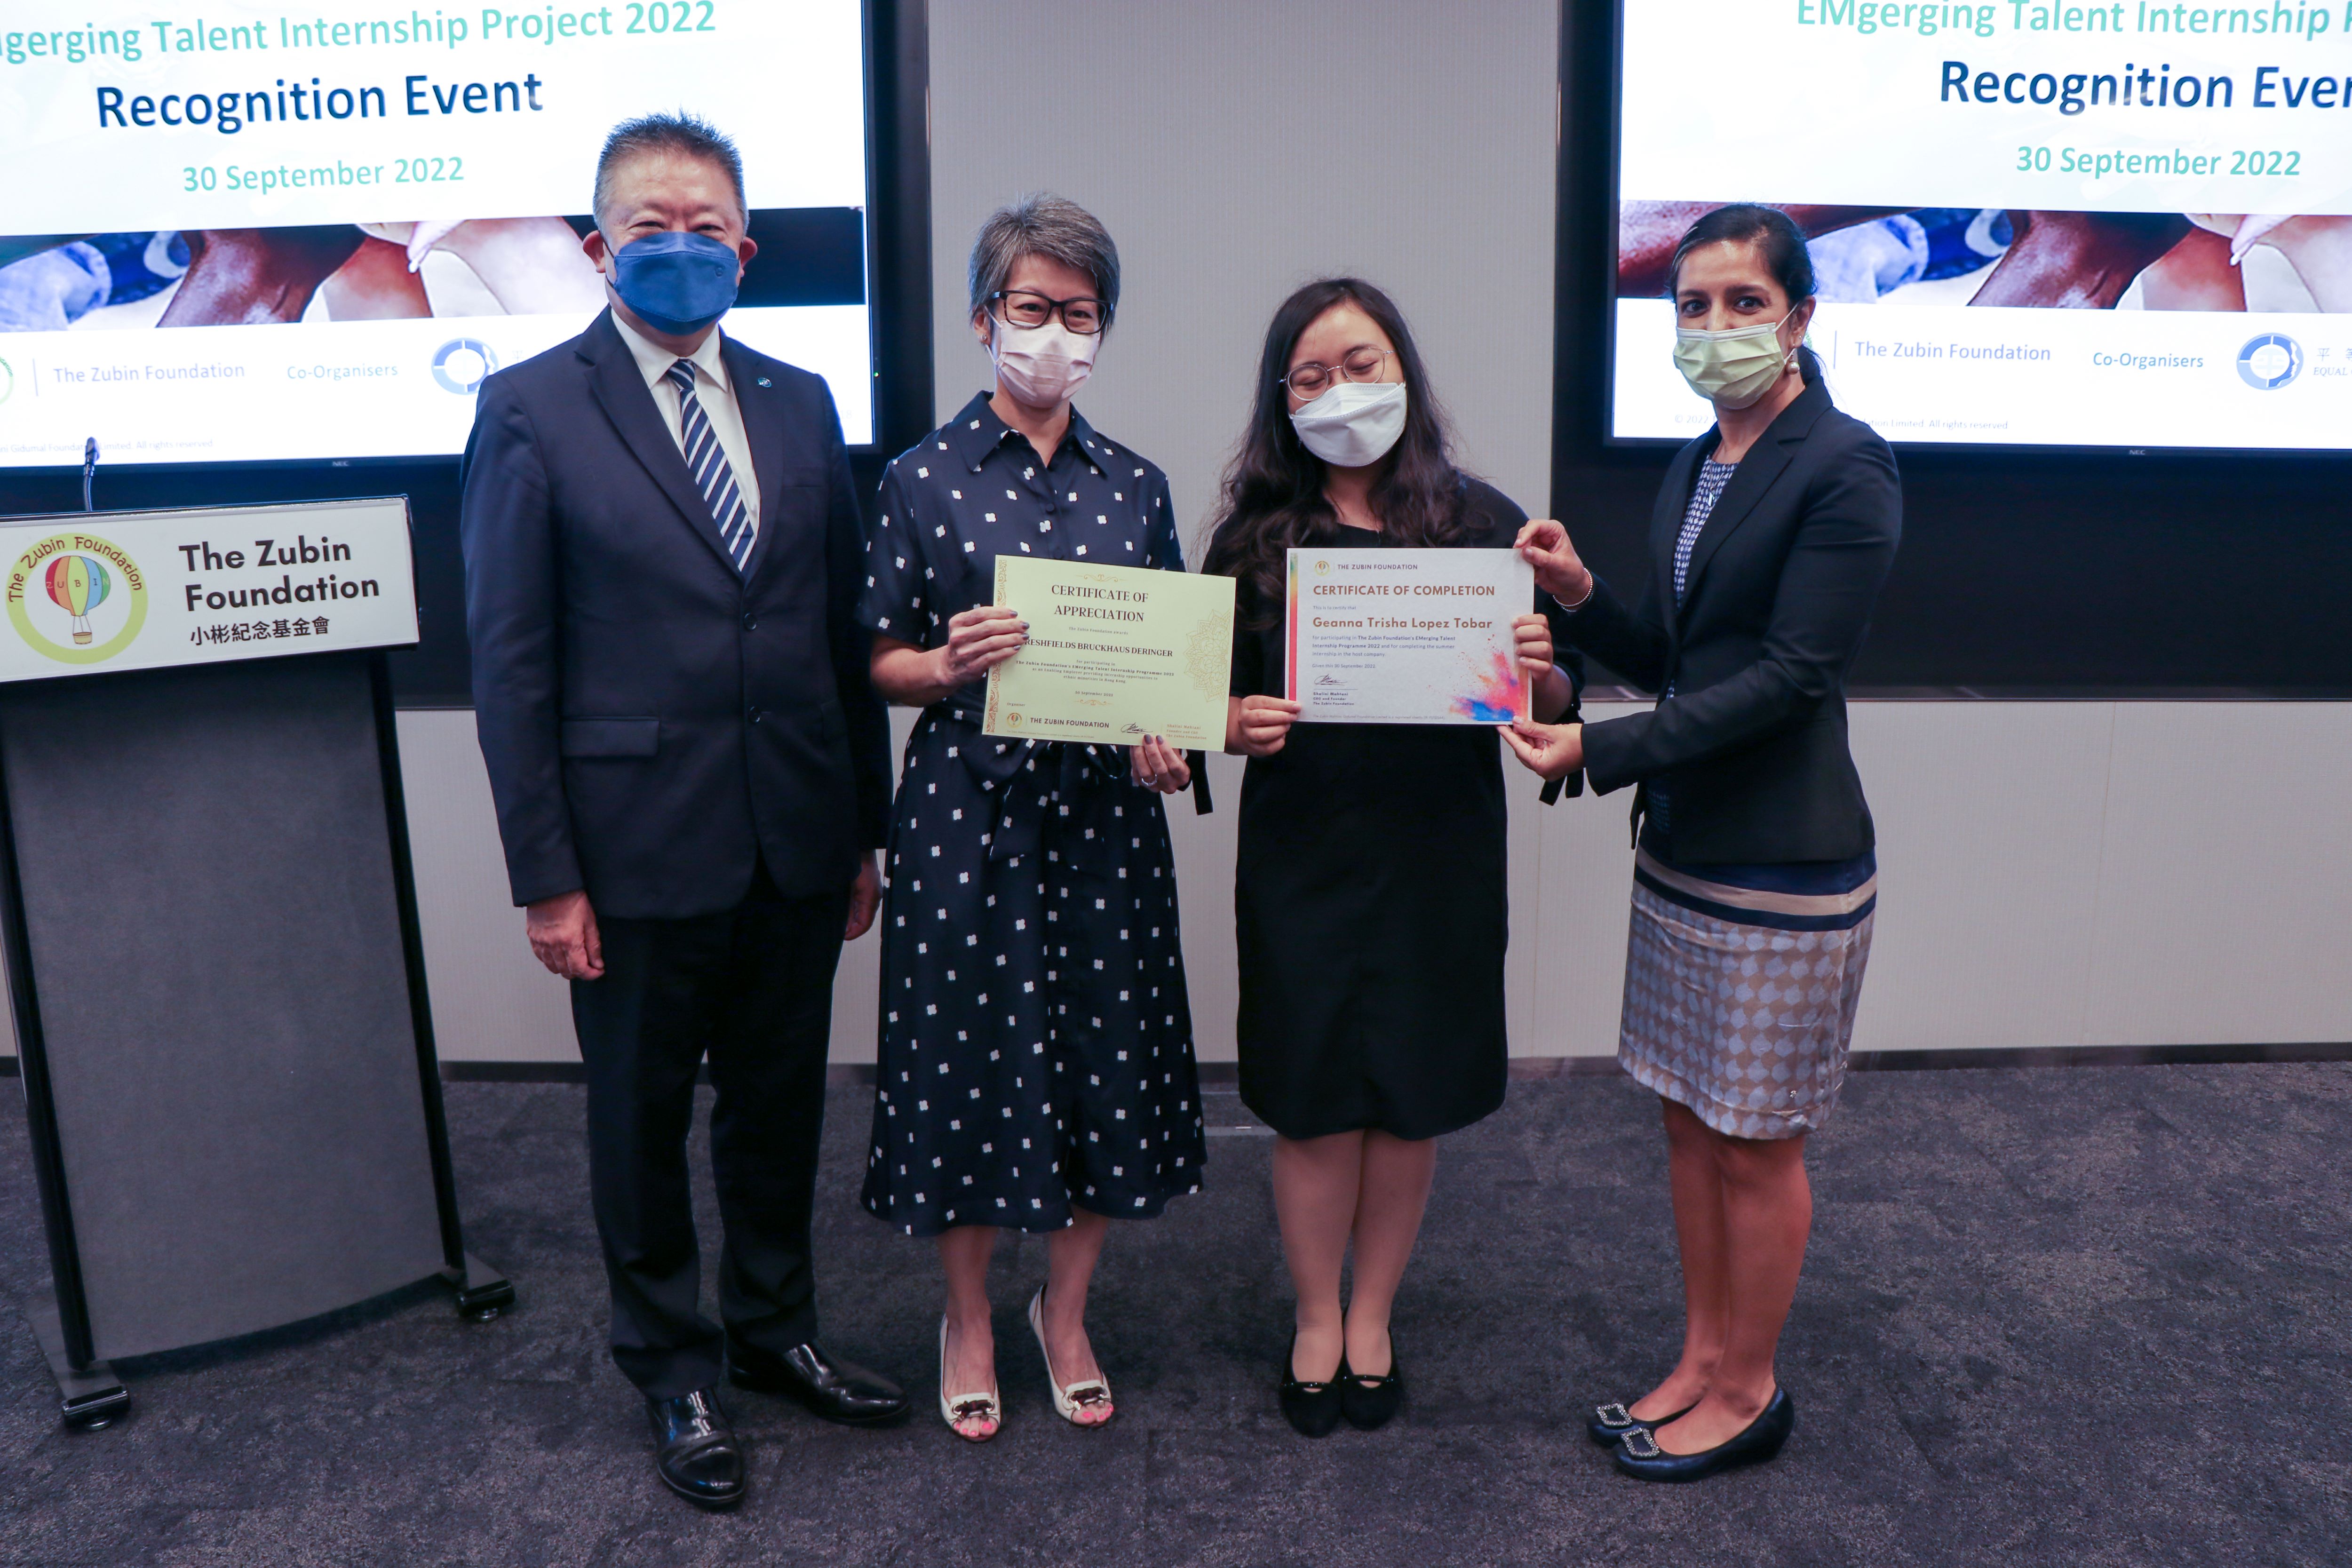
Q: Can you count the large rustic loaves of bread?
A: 0